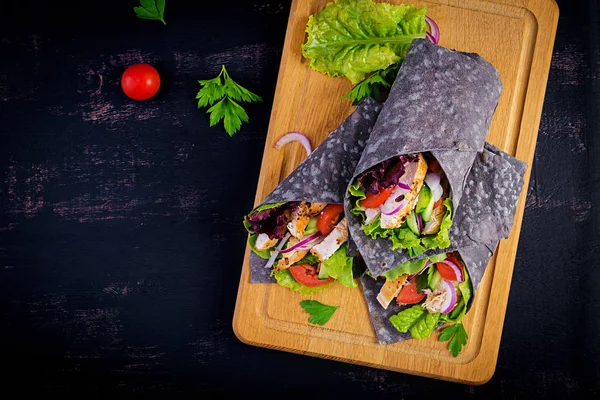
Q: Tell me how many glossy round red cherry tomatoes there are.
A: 1